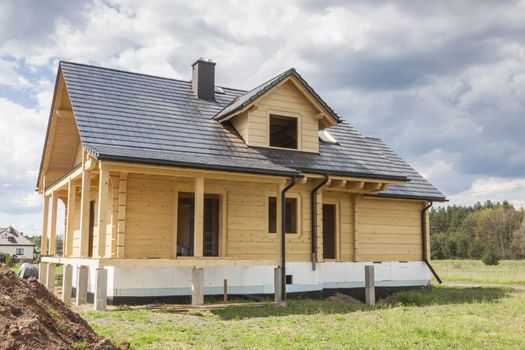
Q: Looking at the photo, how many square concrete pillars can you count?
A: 8